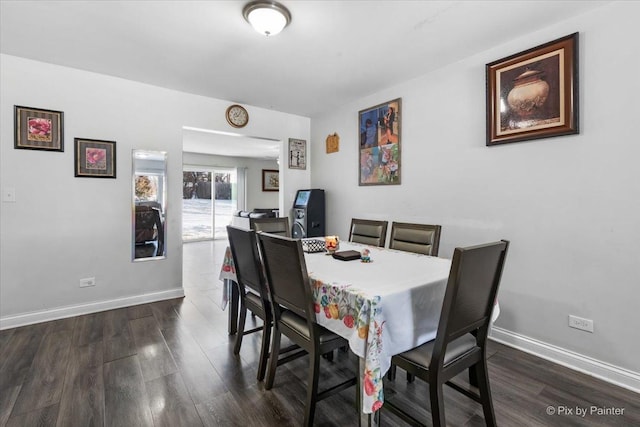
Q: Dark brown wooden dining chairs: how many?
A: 6